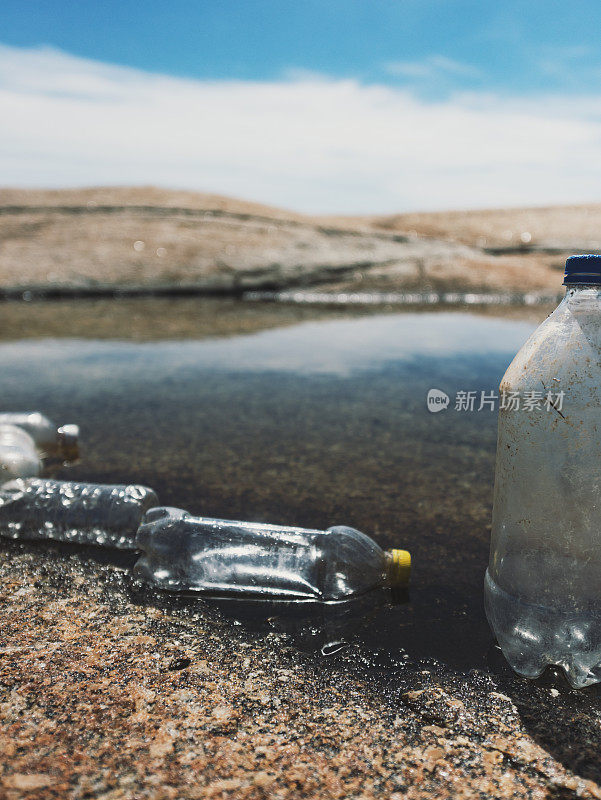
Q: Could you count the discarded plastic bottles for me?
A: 5